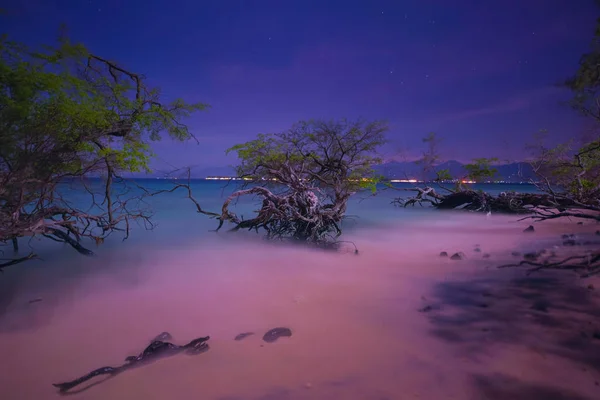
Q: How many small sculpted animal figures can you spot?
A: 0